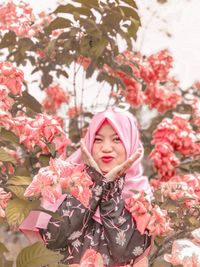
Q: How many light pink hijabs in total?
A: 1